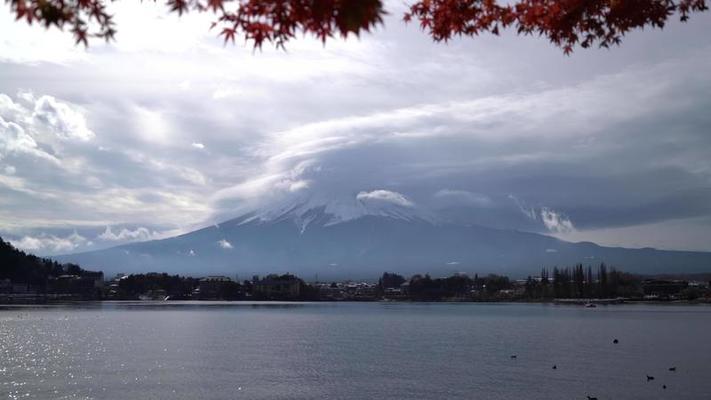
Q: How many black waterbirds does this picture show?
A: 7